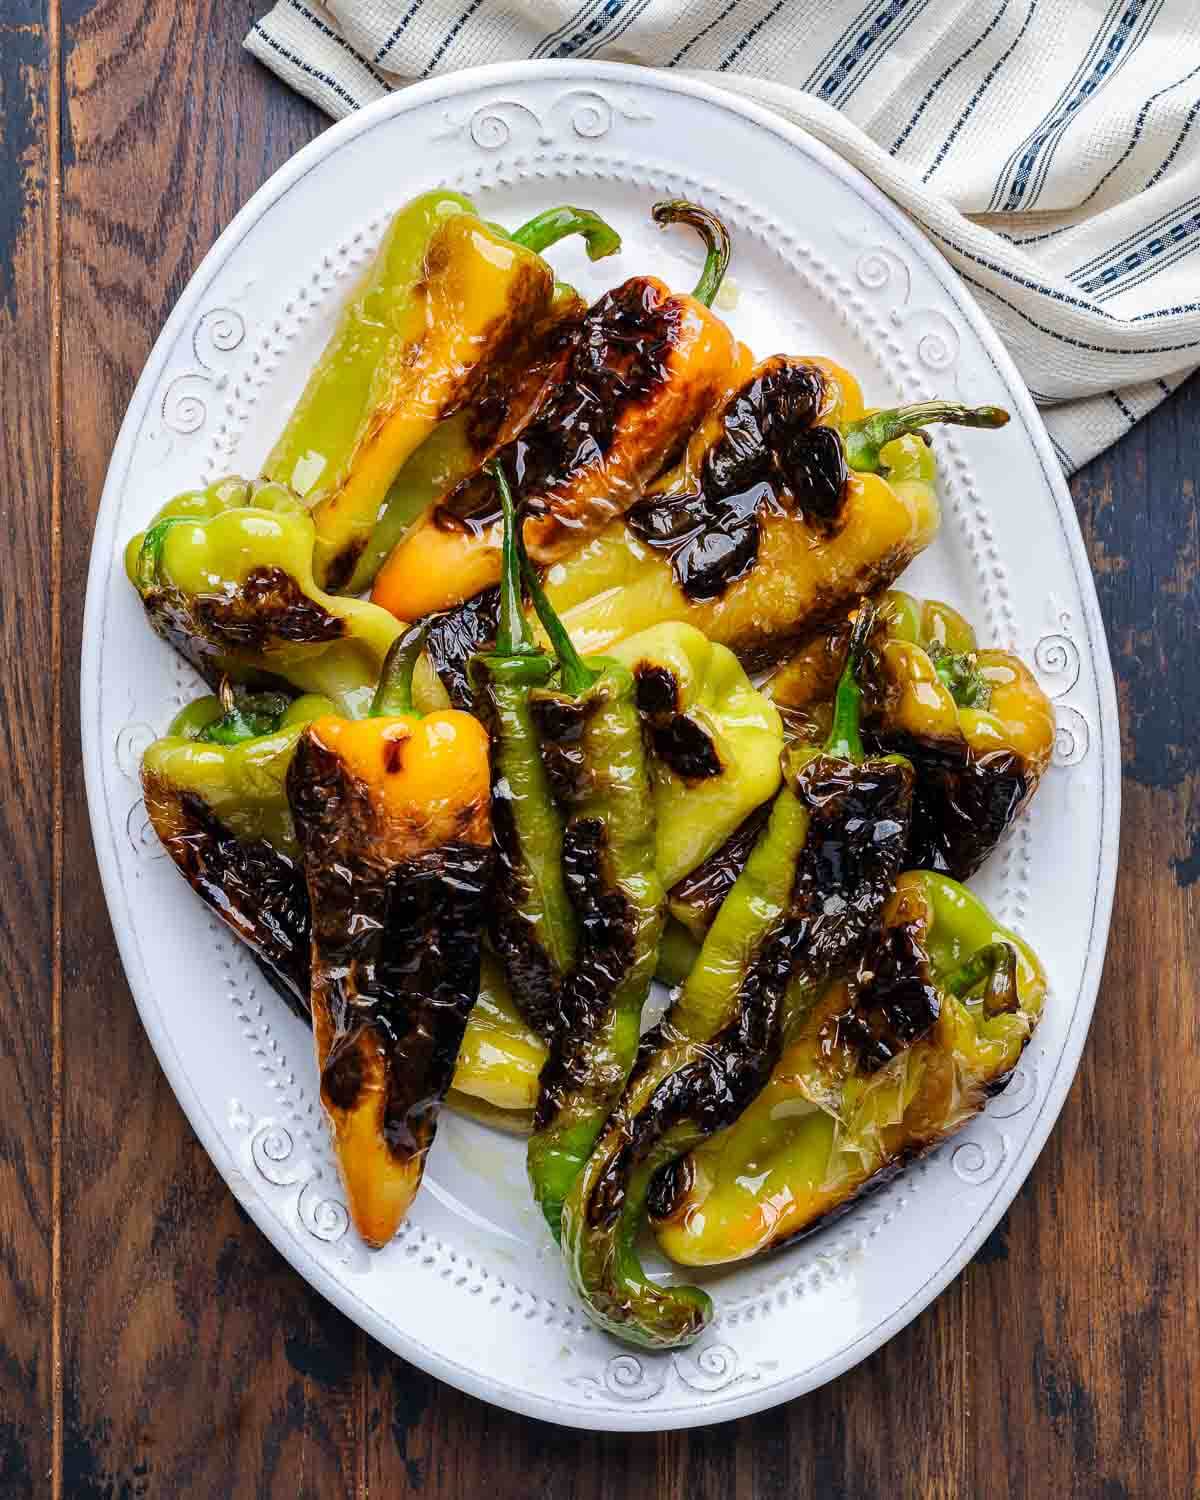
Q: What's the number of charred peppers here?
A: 12